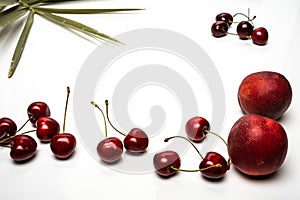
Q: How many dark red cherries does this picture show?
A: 14